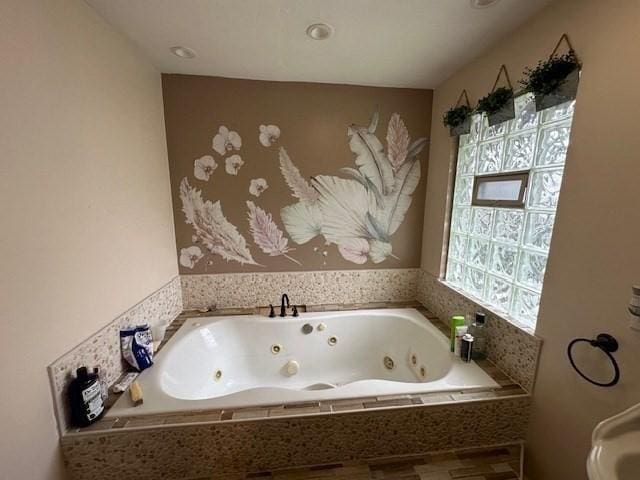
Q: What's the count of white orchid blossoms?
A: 6